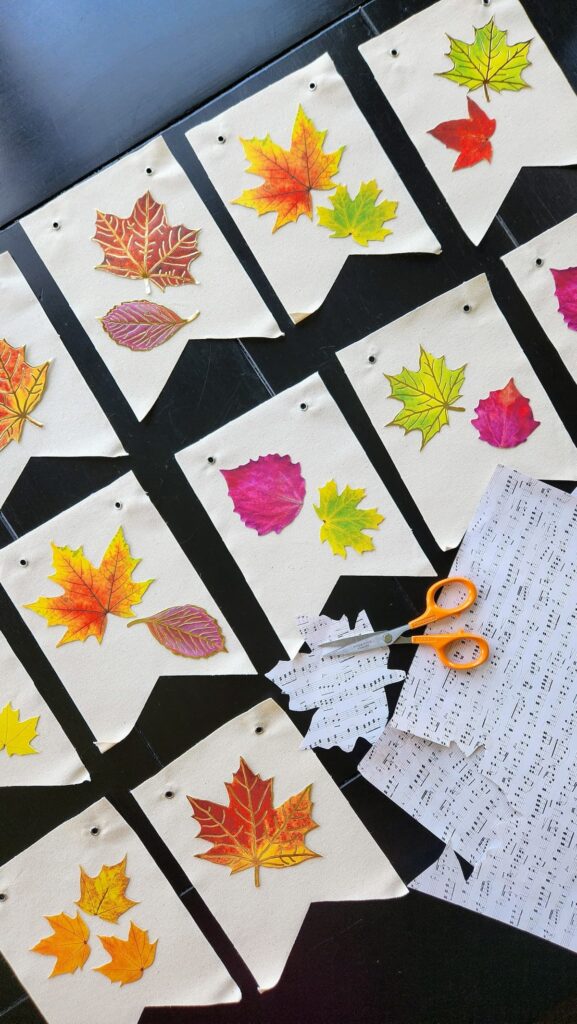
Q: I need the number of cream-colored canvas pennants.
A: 11